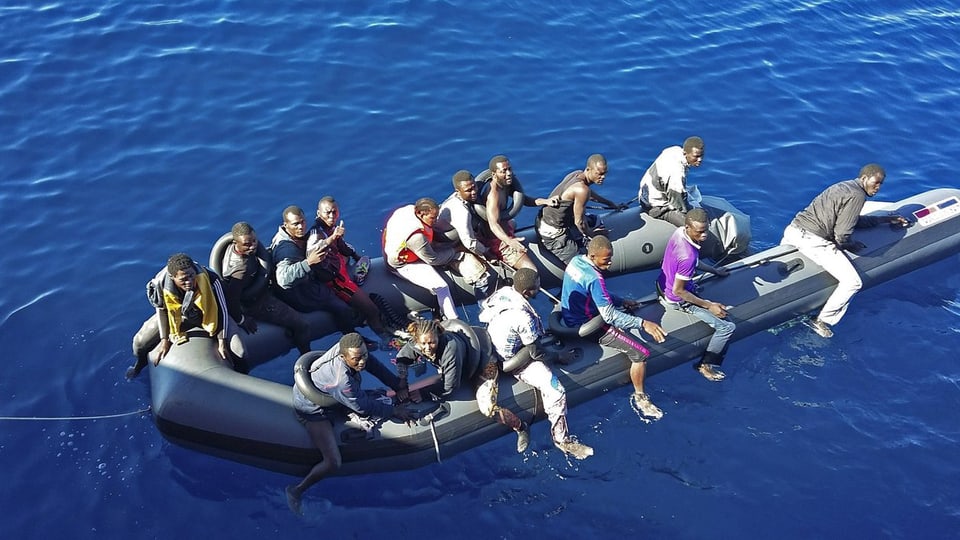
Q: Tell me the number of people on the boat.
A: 15